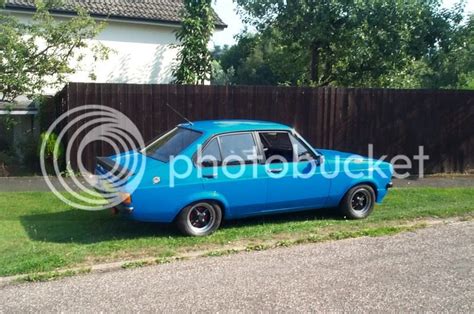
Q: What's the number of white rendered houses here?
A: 1